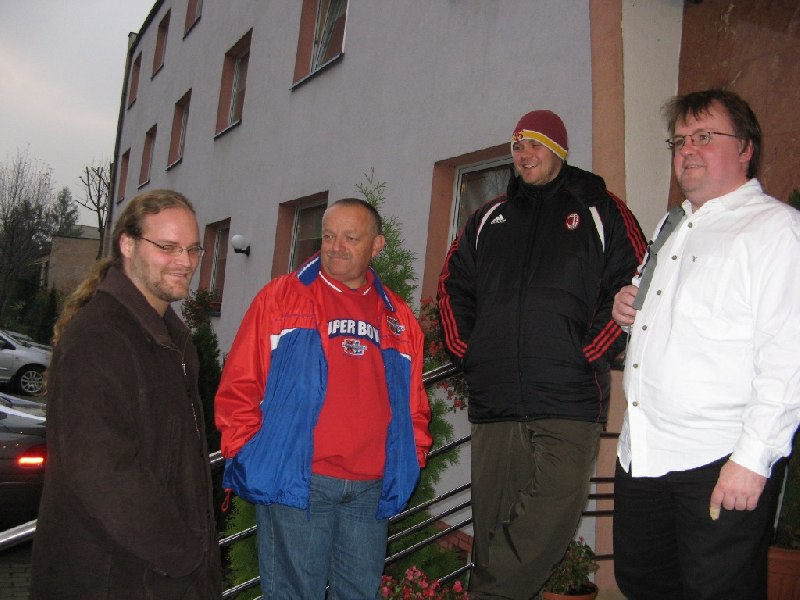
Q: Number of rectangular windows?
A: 11